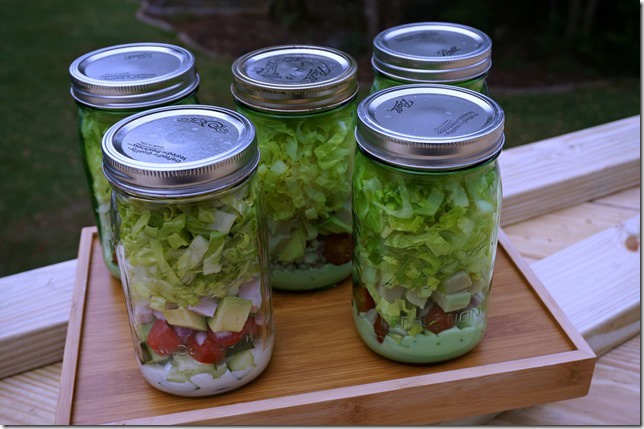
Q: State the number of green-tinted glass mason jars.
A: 4